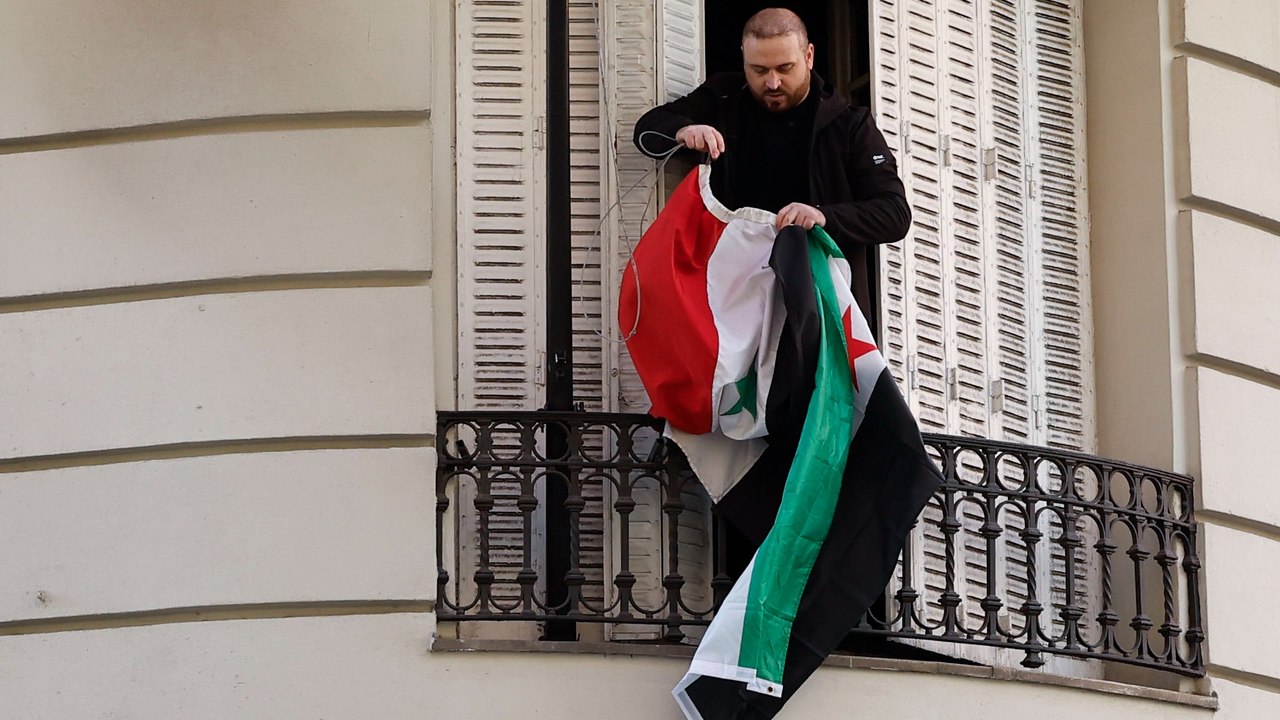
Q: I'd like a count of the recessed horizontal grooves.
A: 9